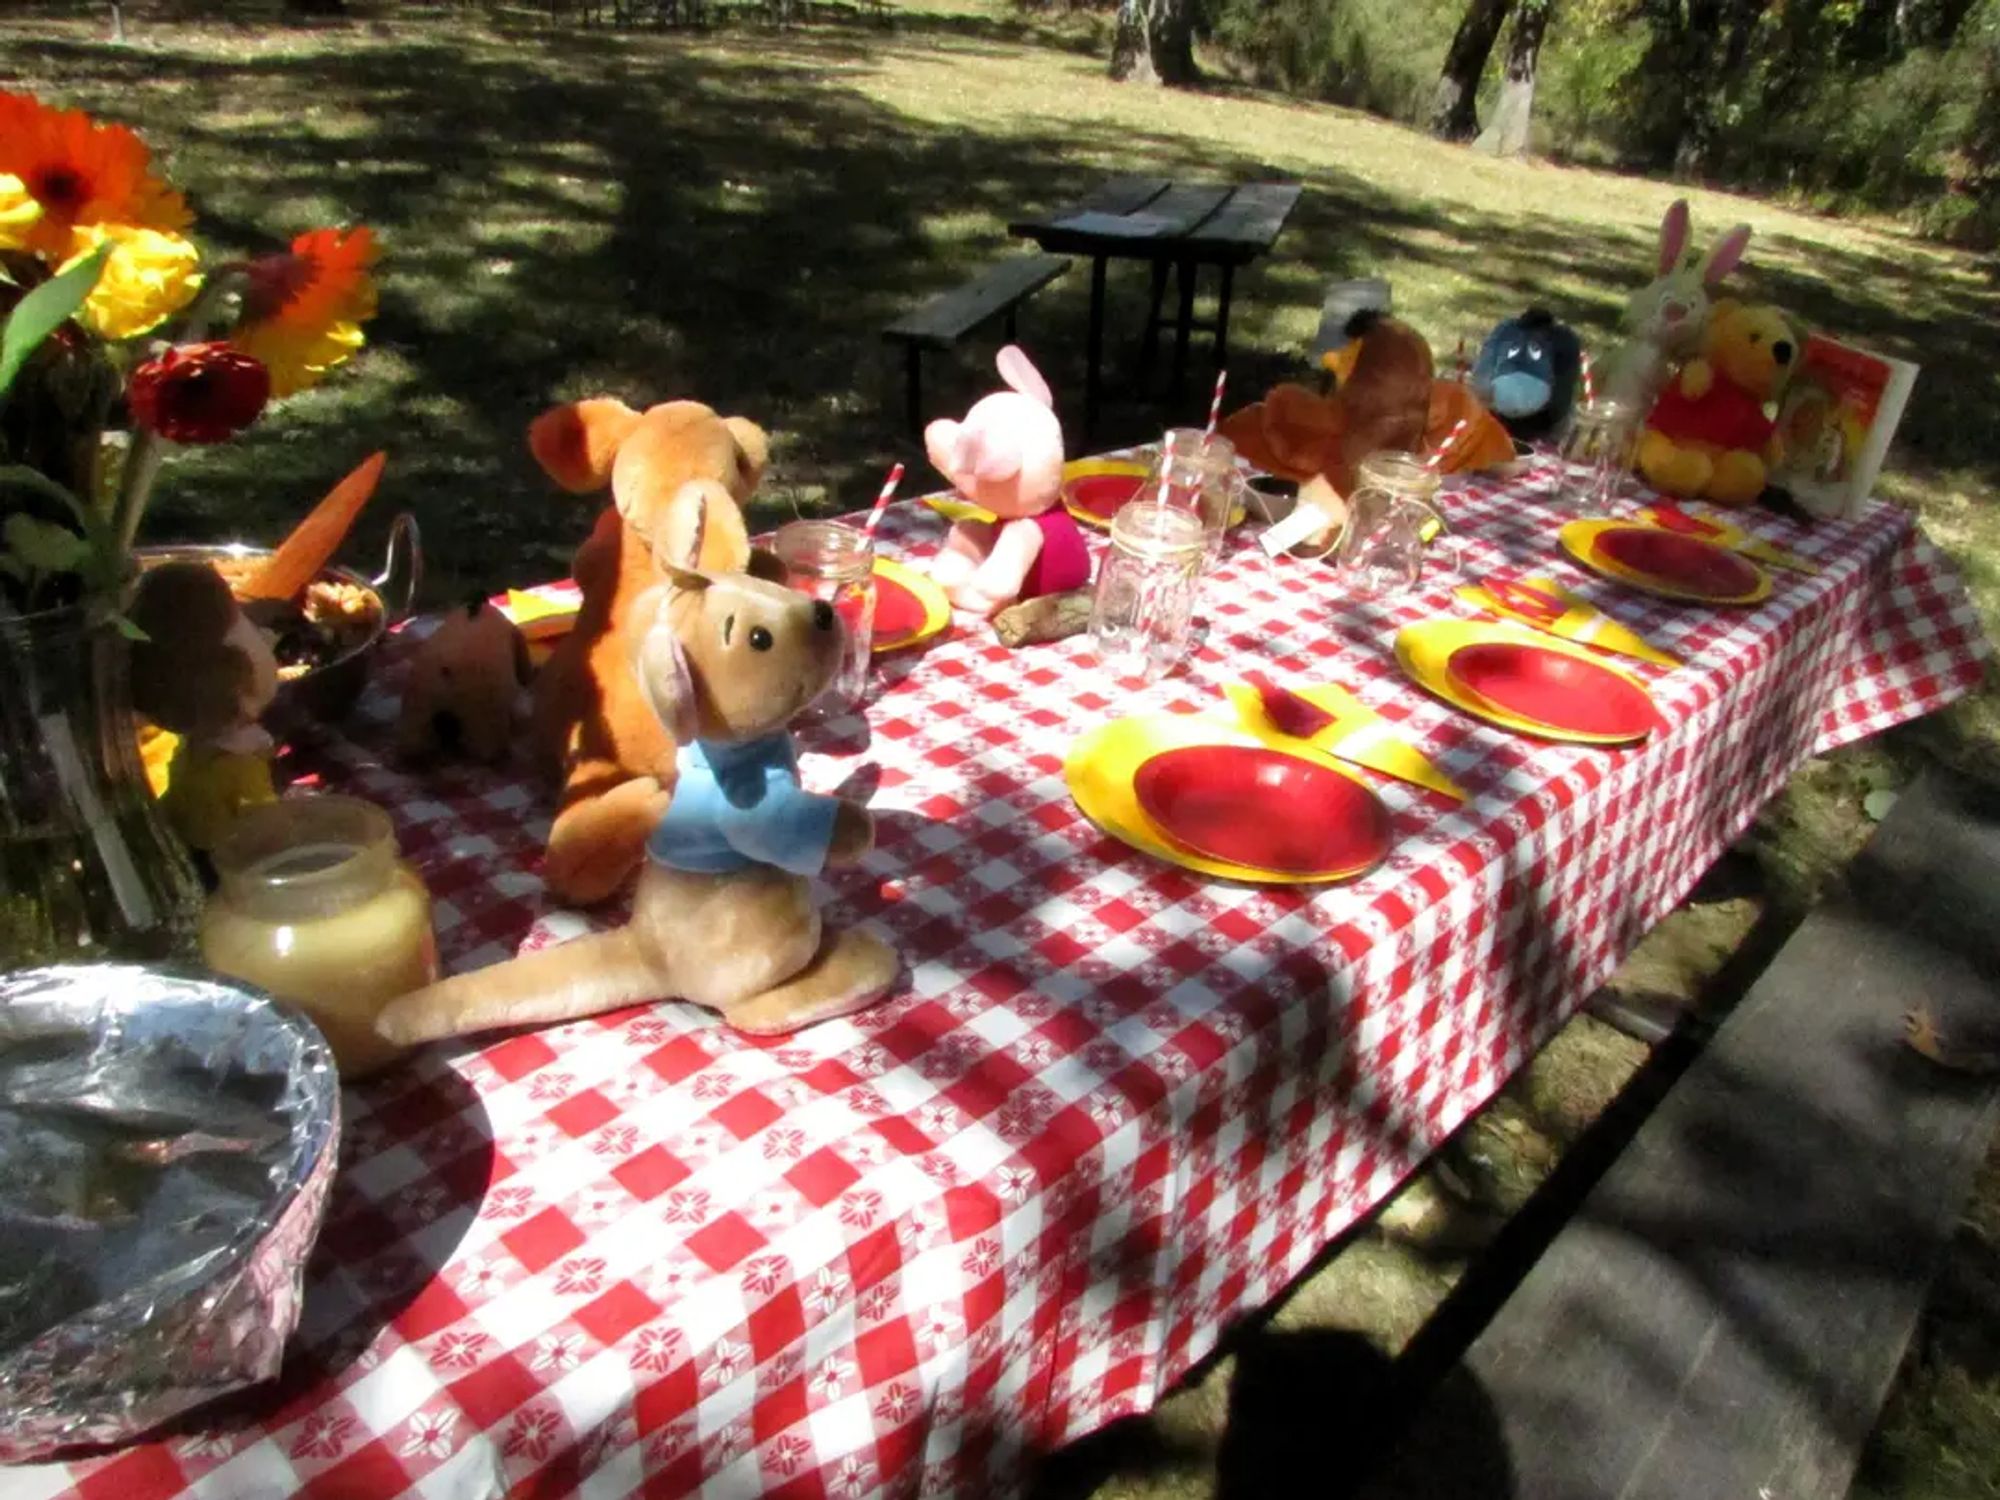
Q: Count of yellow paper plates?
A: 5